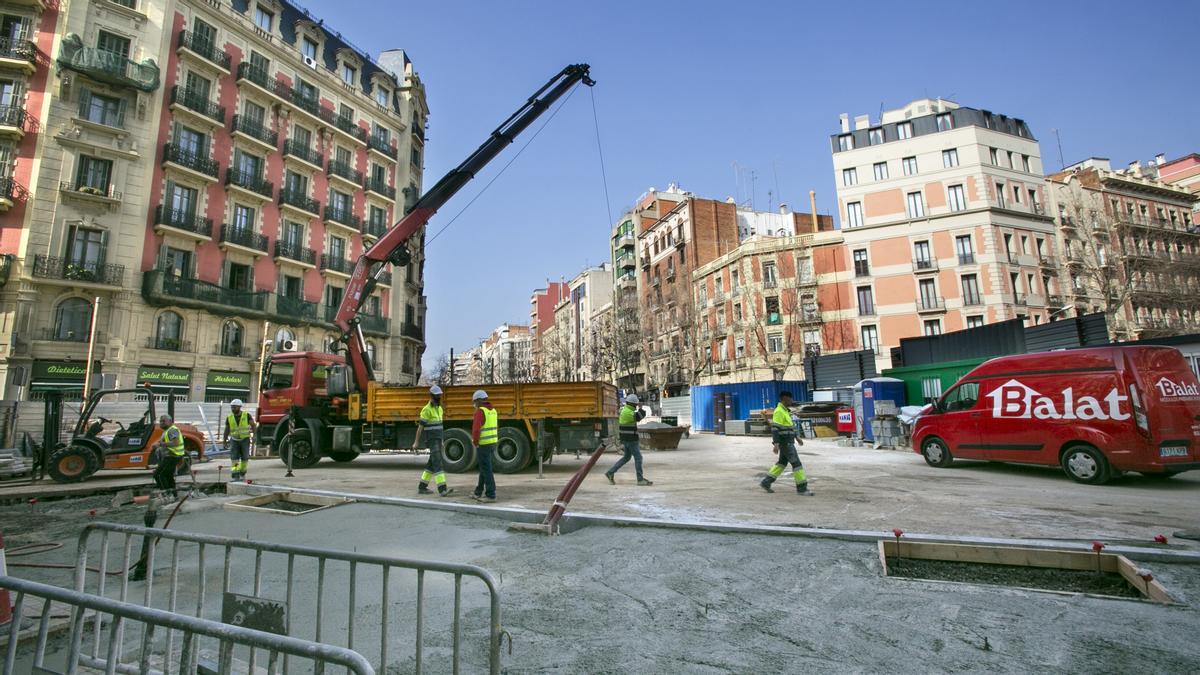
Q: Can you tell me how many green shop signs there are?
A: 3